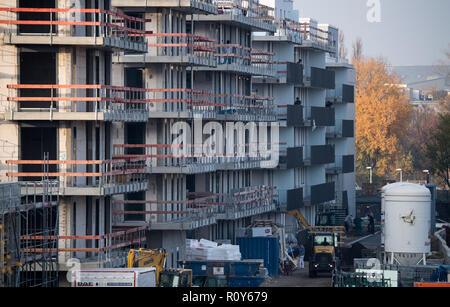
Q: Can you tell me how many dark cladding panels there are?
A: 11